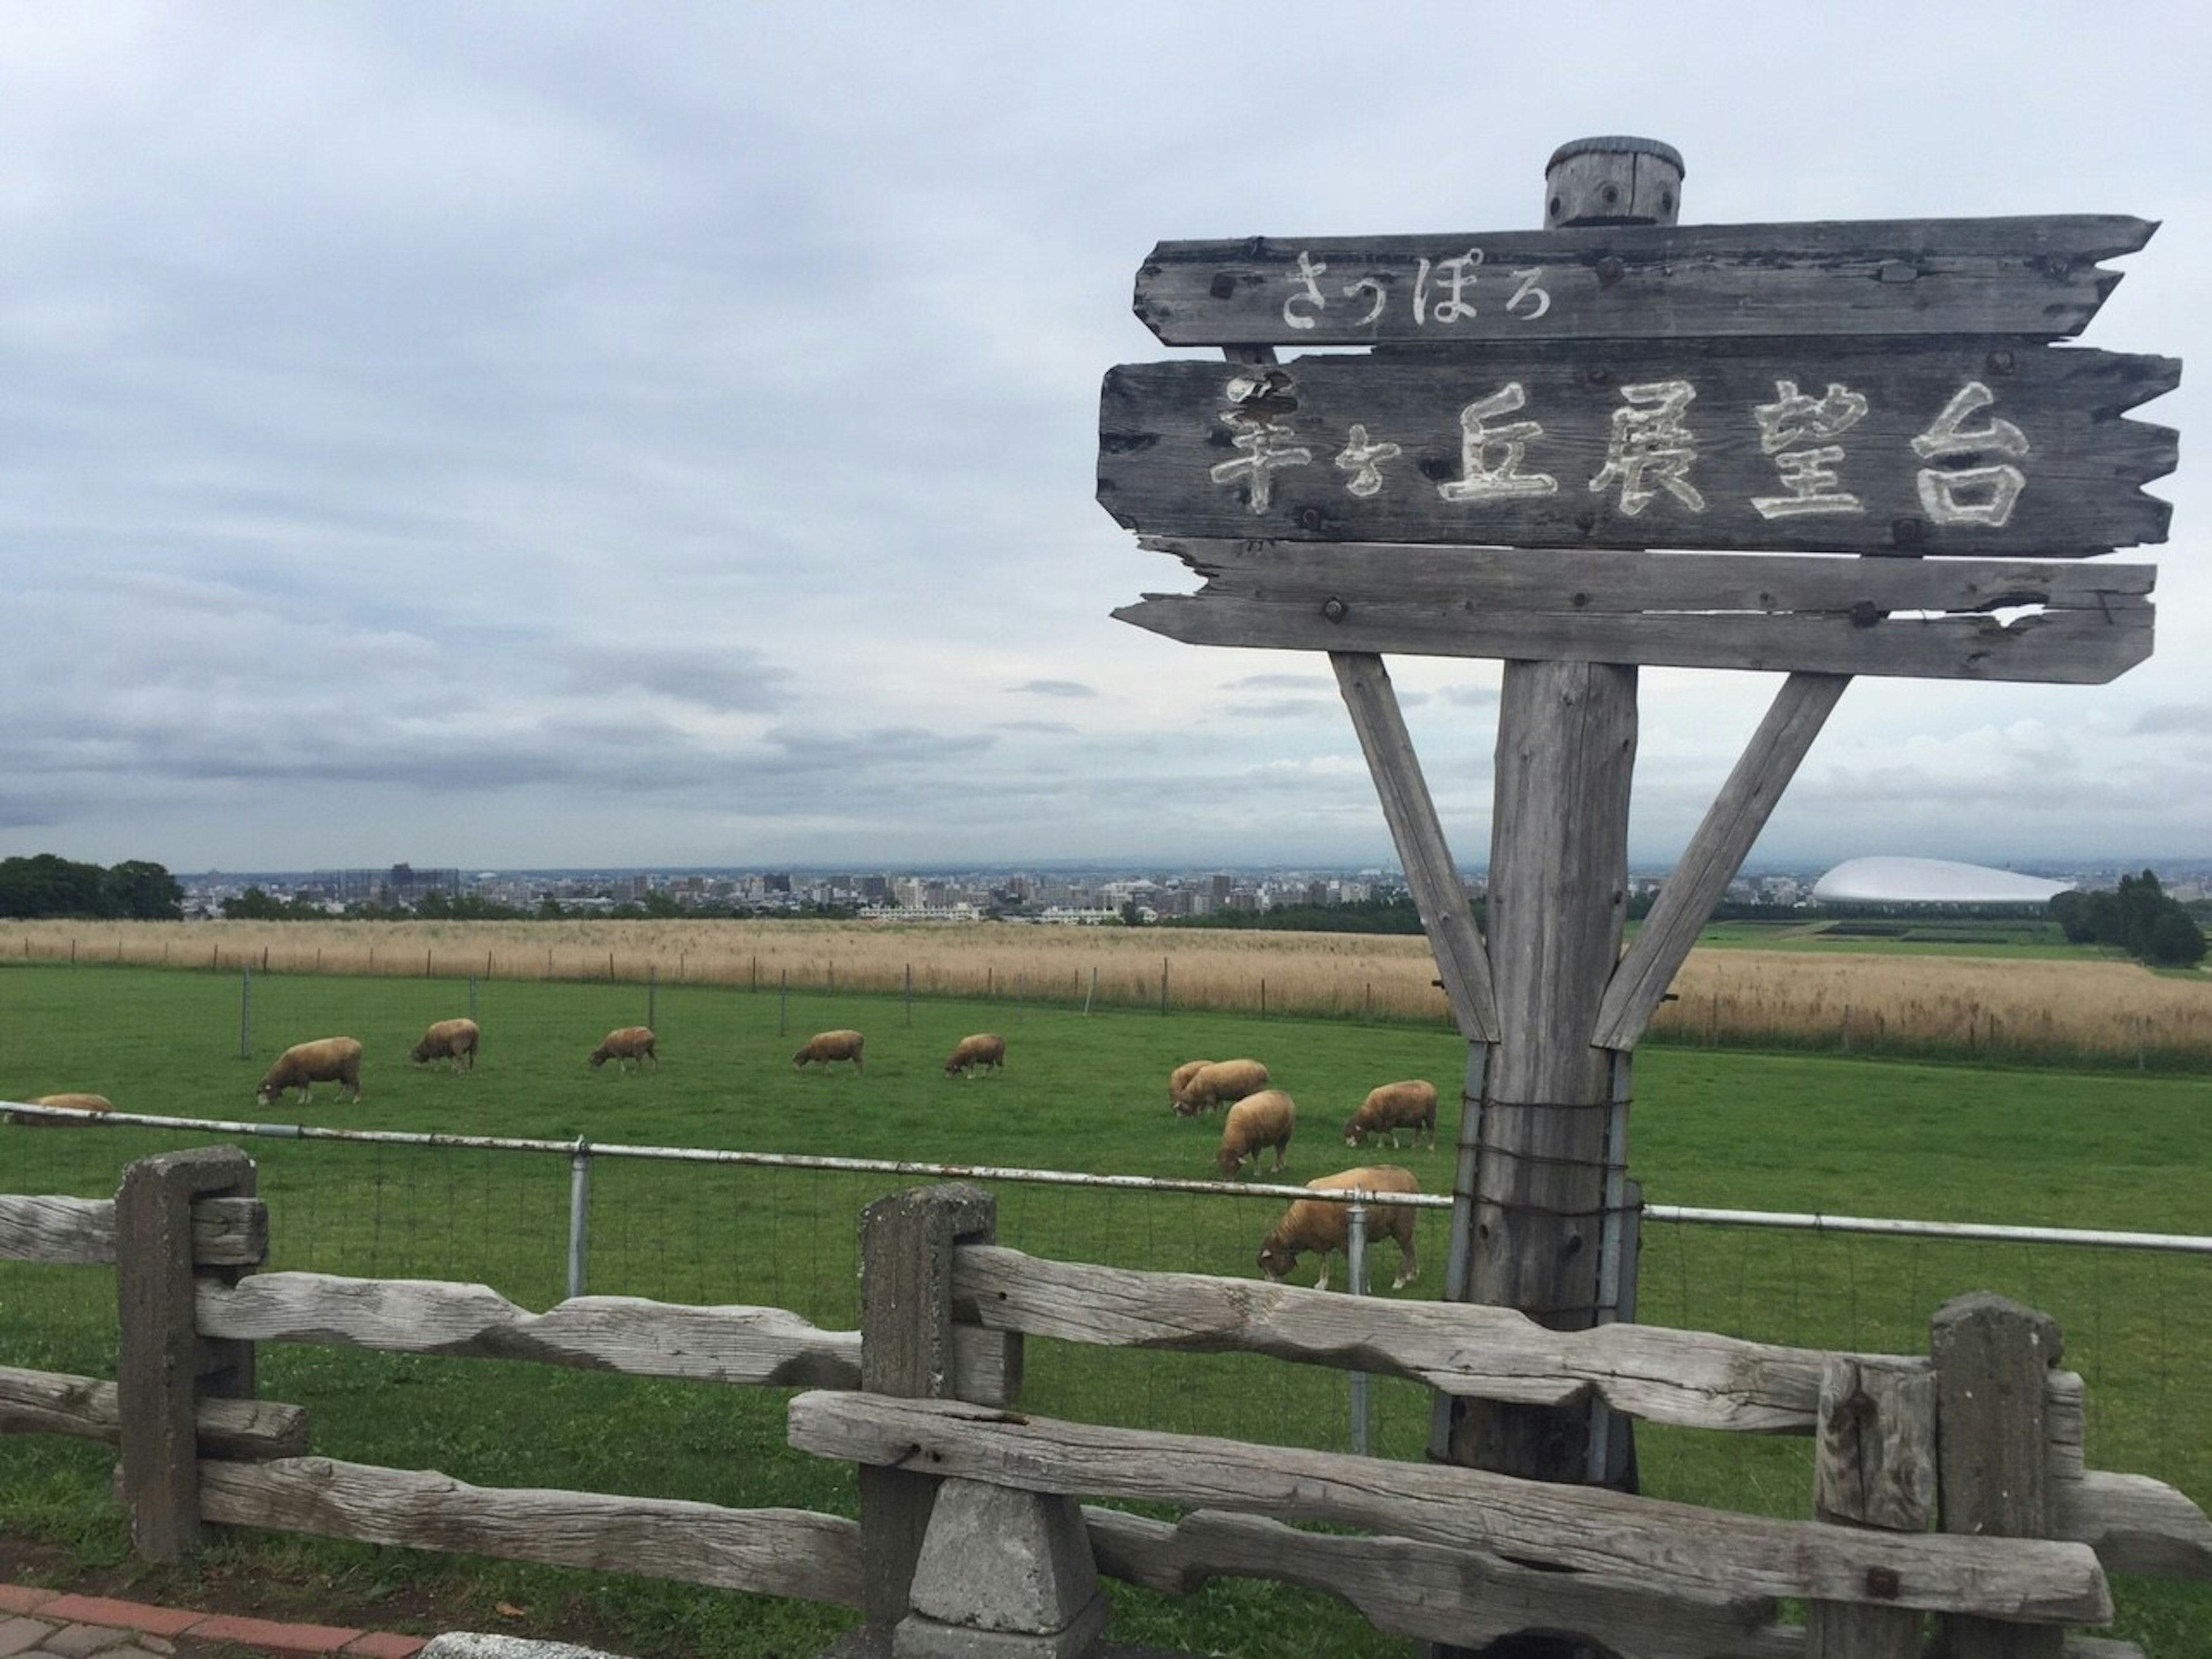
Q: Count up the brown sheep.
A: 11